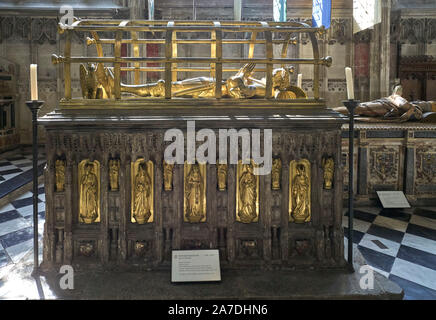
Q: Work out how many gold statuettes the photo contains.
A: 11